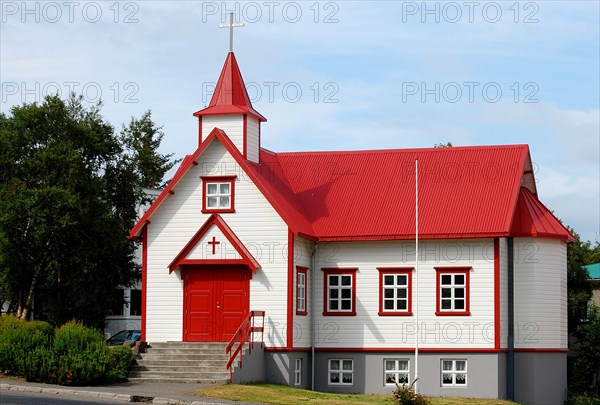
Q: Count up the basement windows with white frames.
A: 4